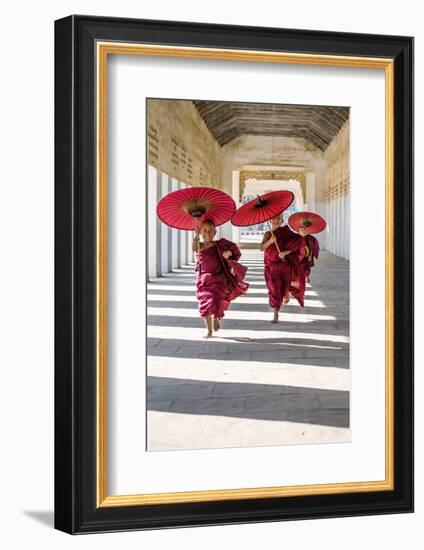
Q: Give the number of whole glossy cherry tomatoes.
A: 0